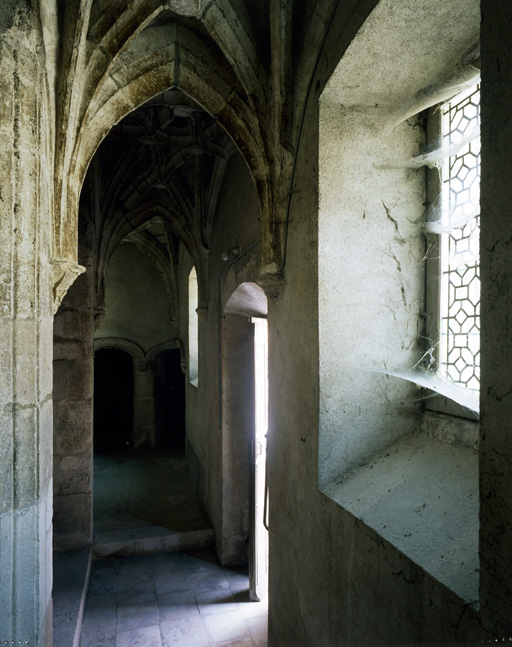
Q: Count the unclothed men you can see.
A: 0